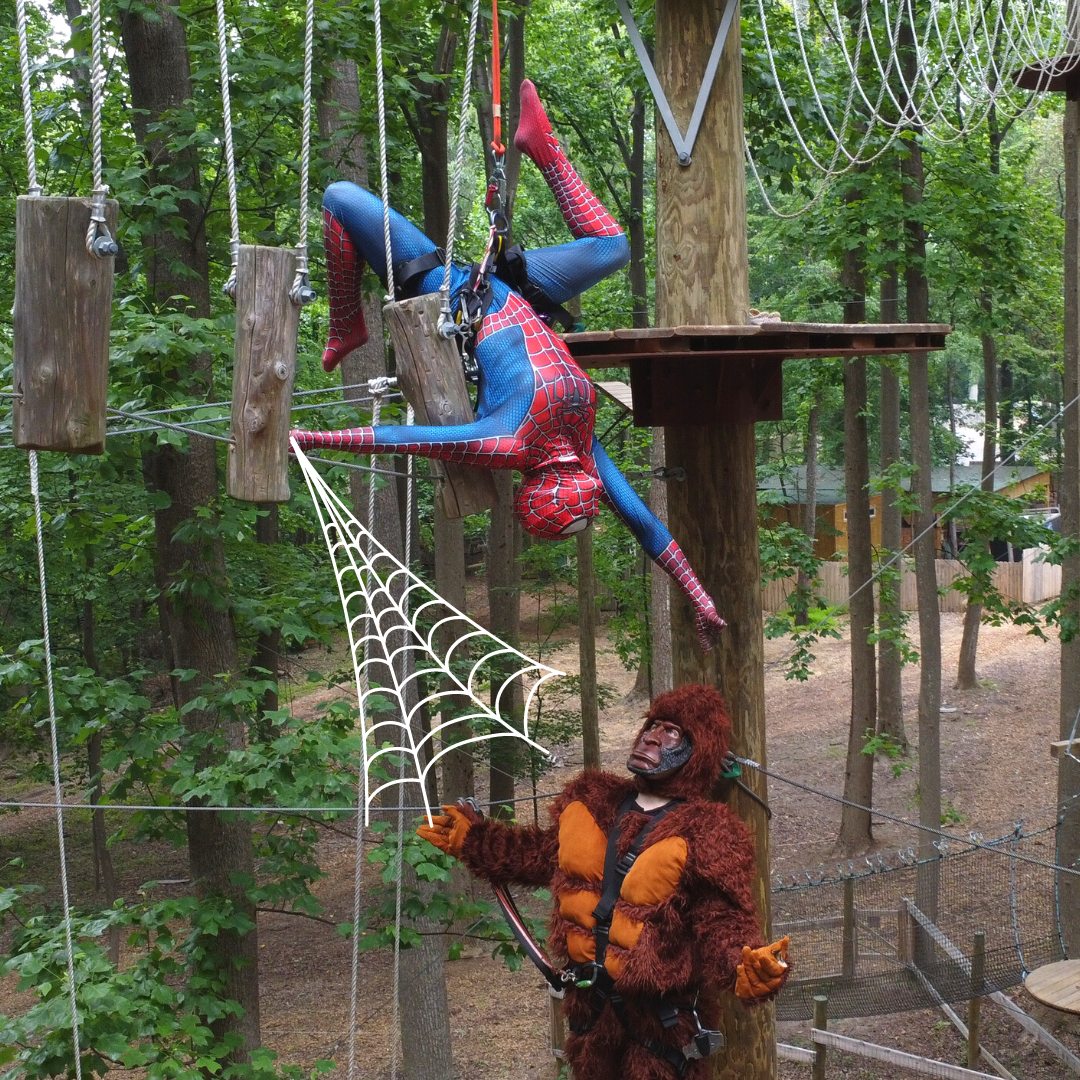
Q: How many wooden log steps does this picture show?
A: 3